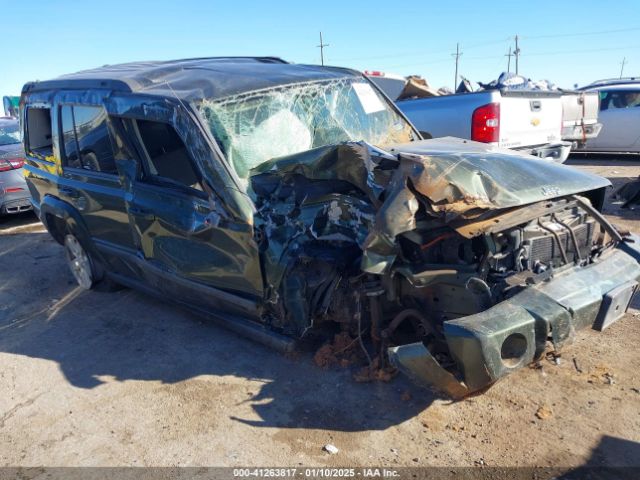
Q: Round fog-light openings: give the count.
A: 1